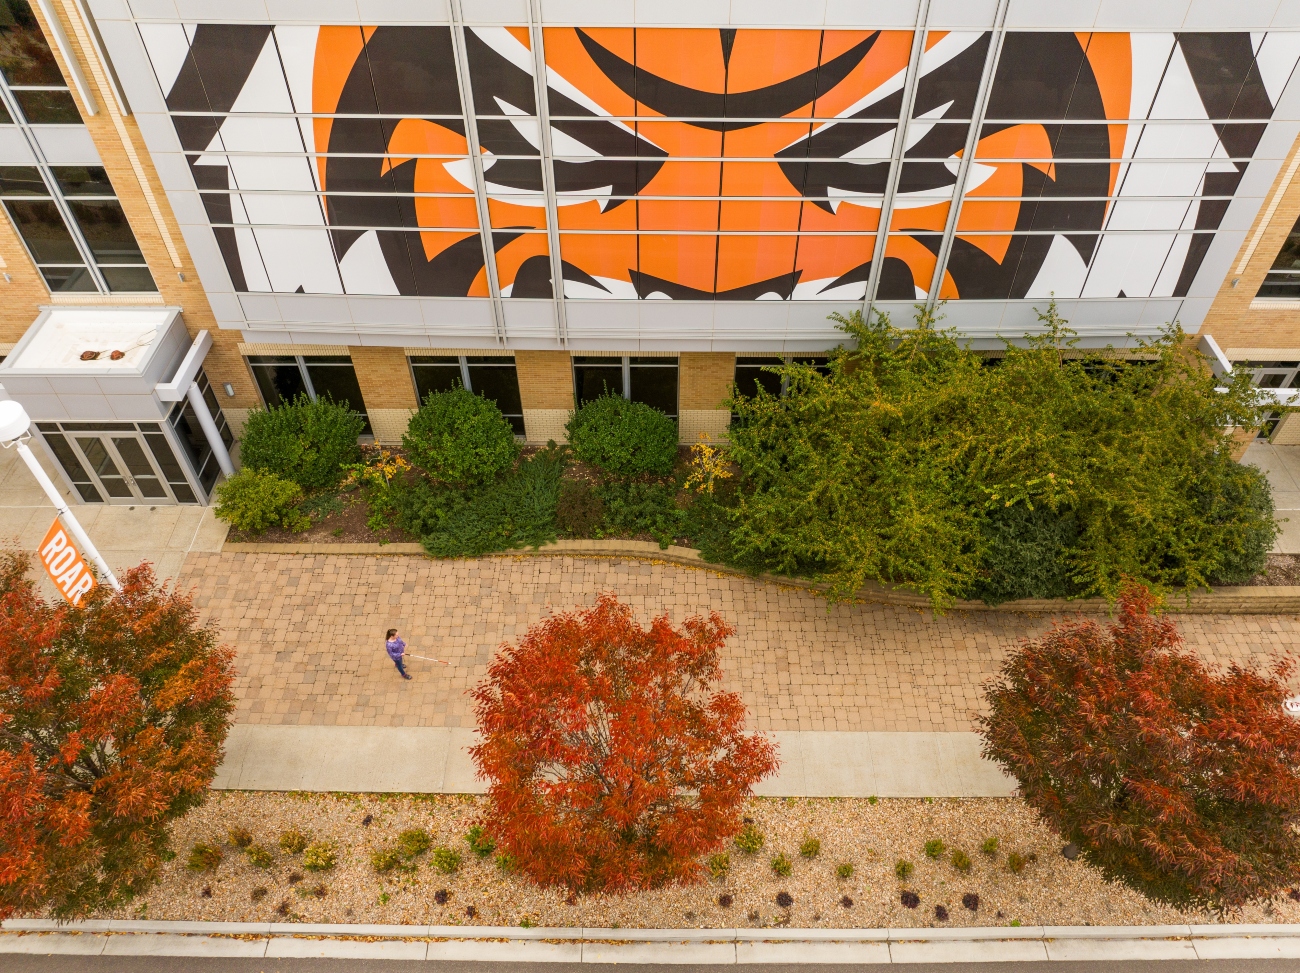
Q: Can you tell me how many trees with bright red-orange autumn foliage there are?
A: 3